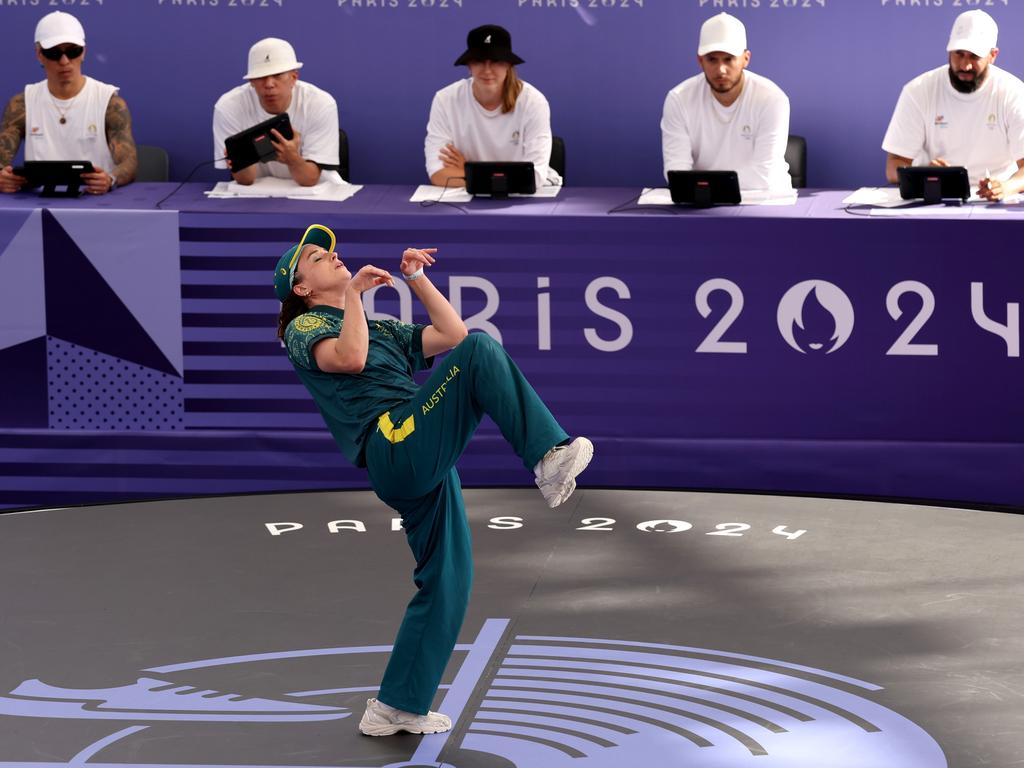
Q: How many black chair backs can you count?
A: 4